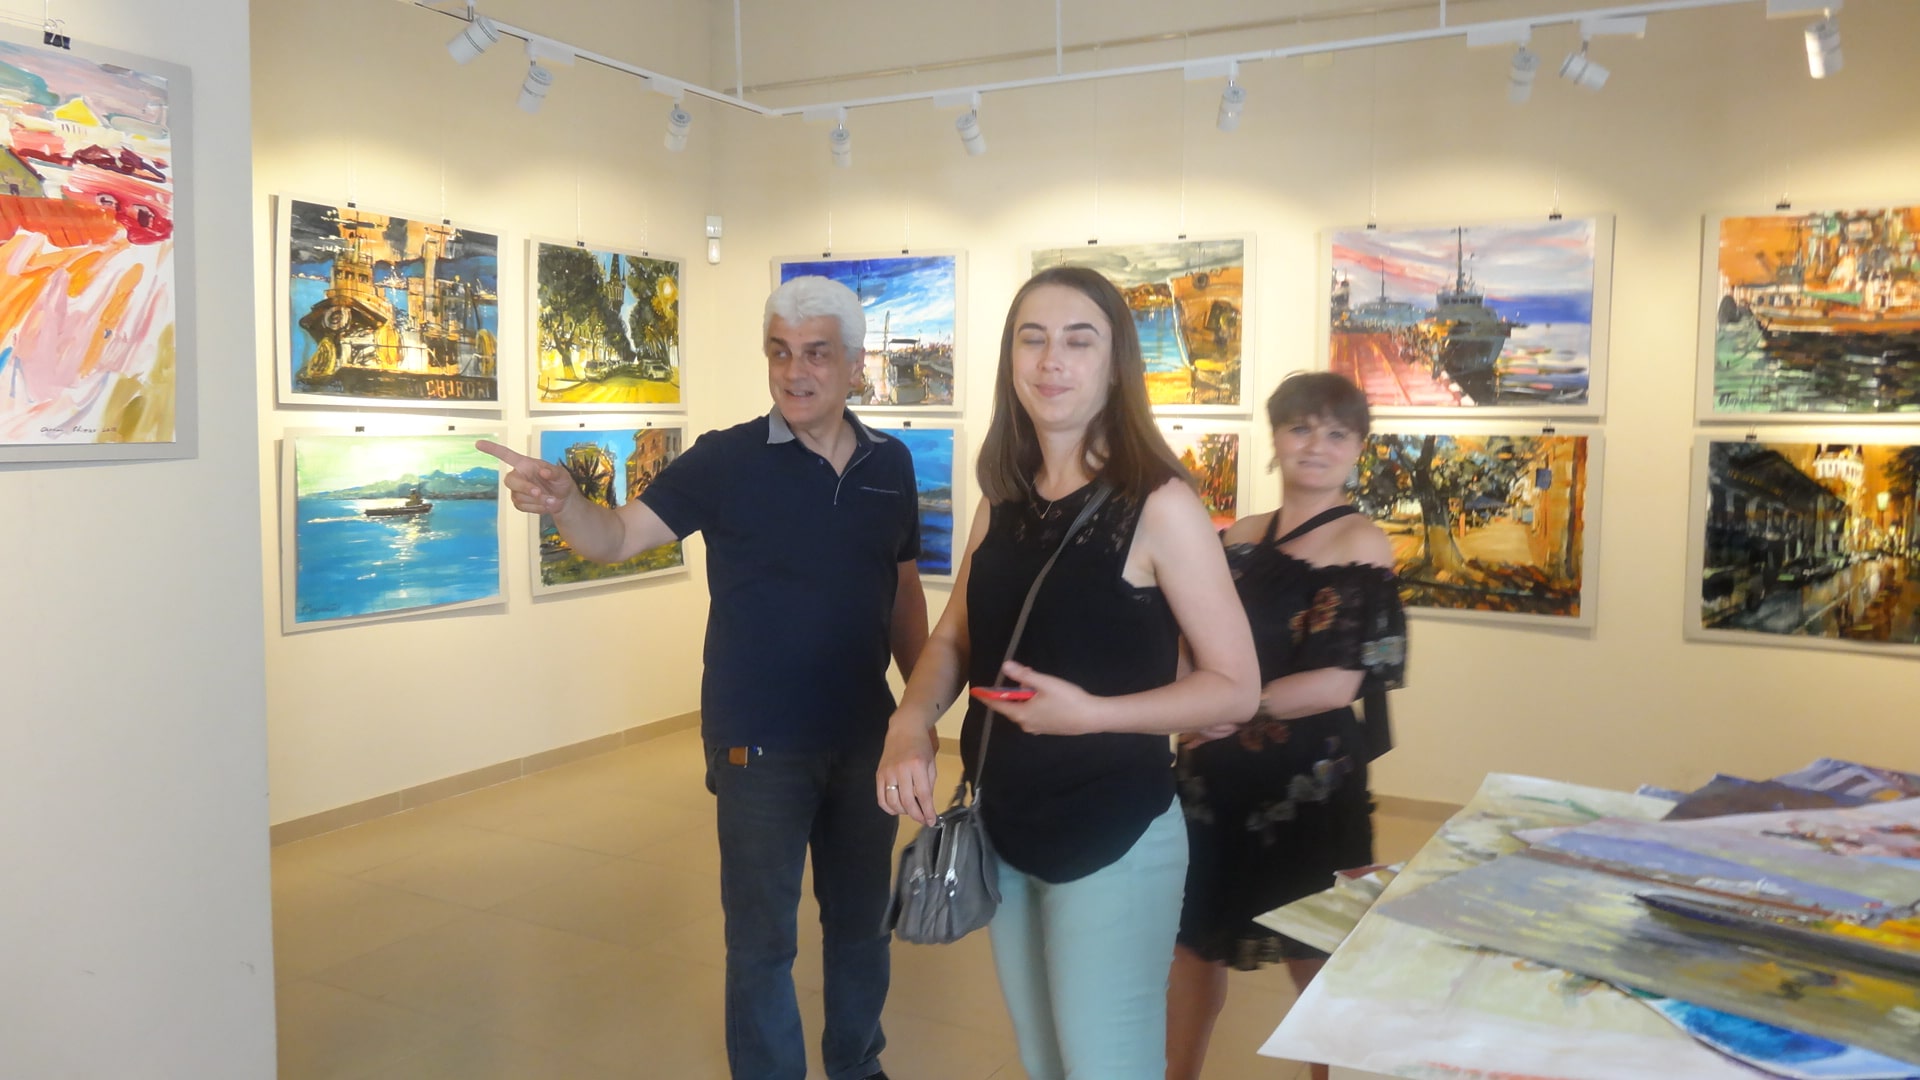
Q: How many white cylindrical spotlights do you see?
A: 9